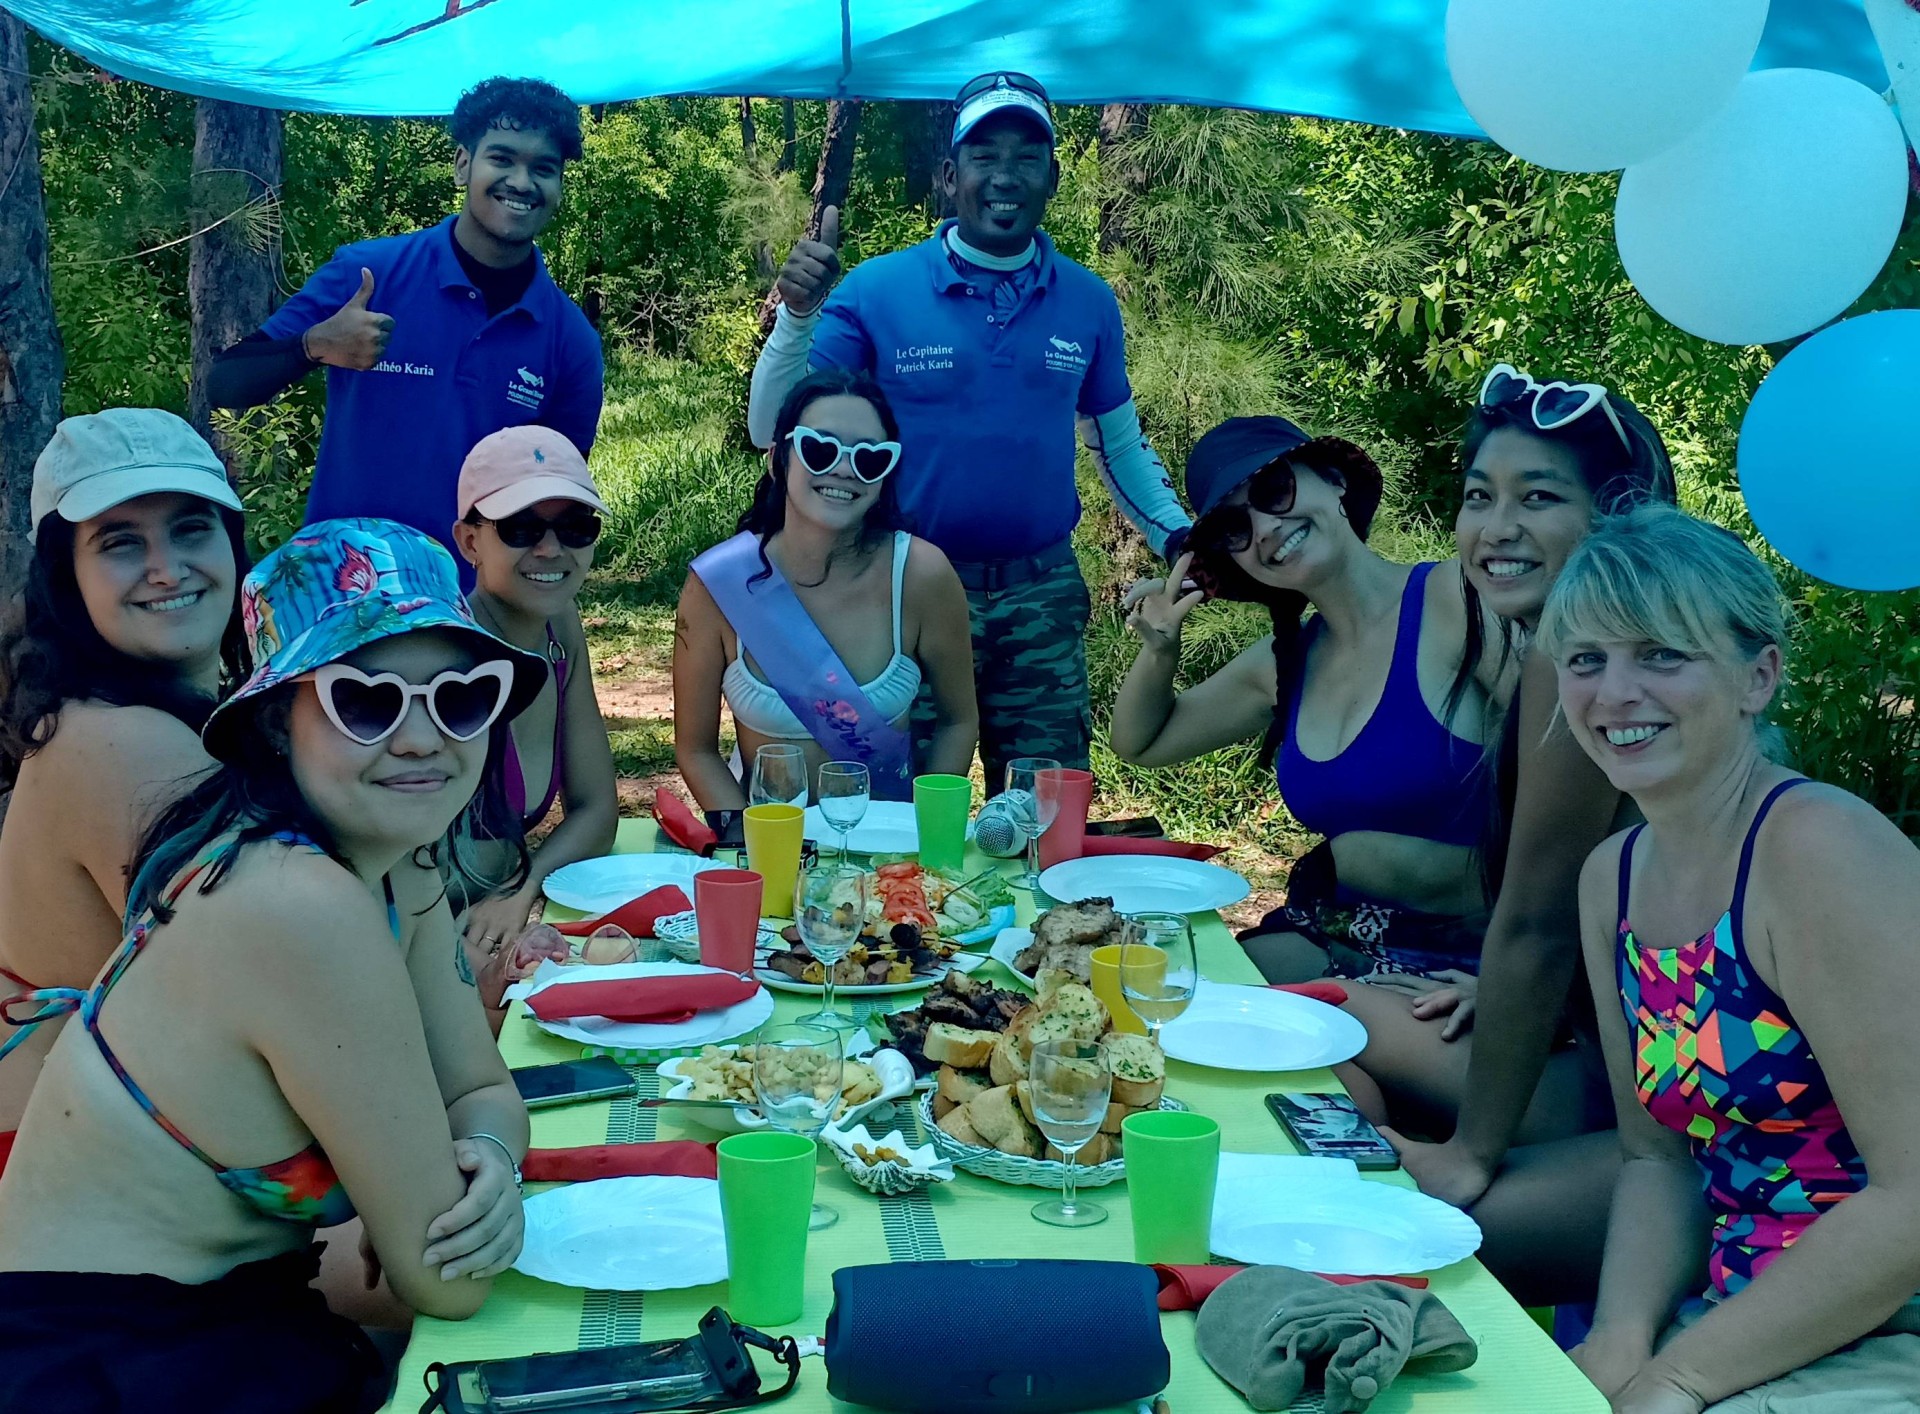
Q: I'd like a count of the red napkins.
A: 7